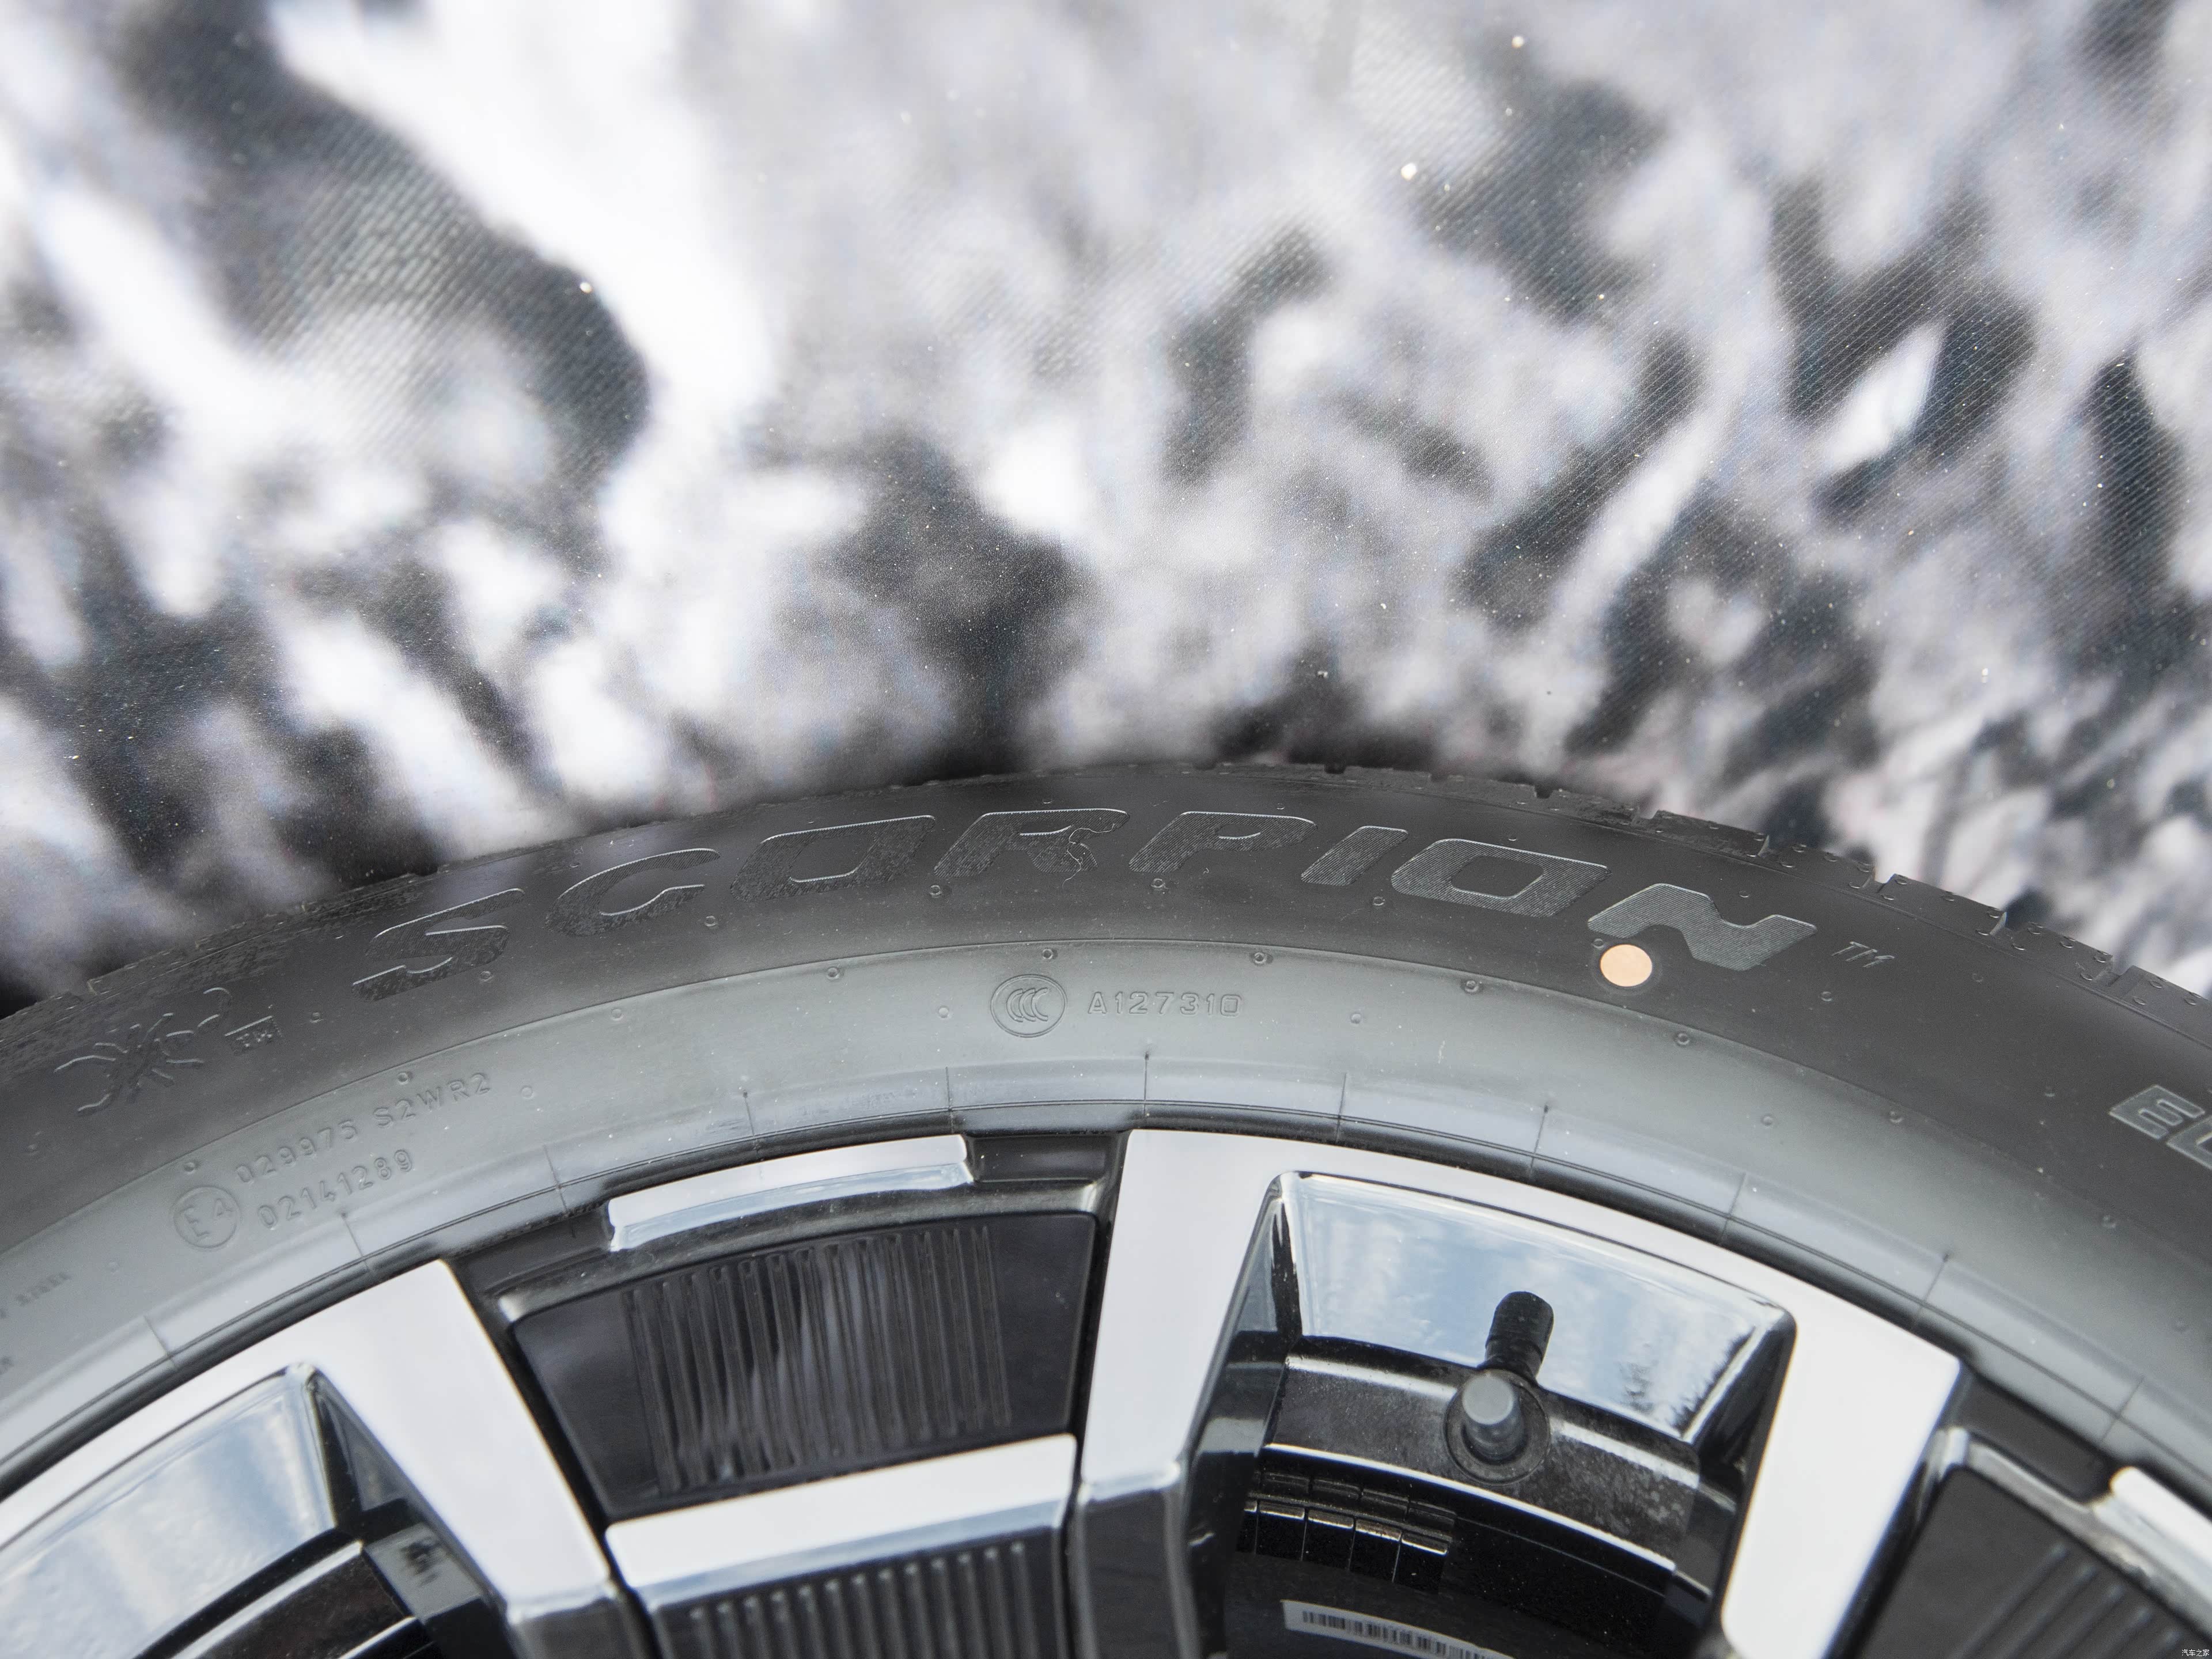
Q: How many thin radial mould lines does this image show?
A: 11